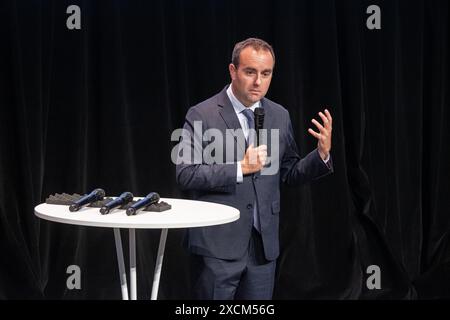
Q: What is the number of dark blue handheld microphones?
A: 3